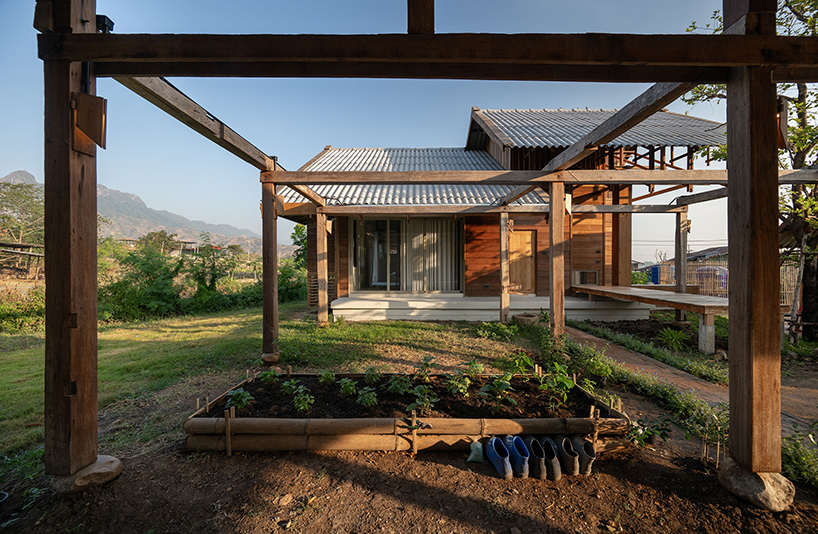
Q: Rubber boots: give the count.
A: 6